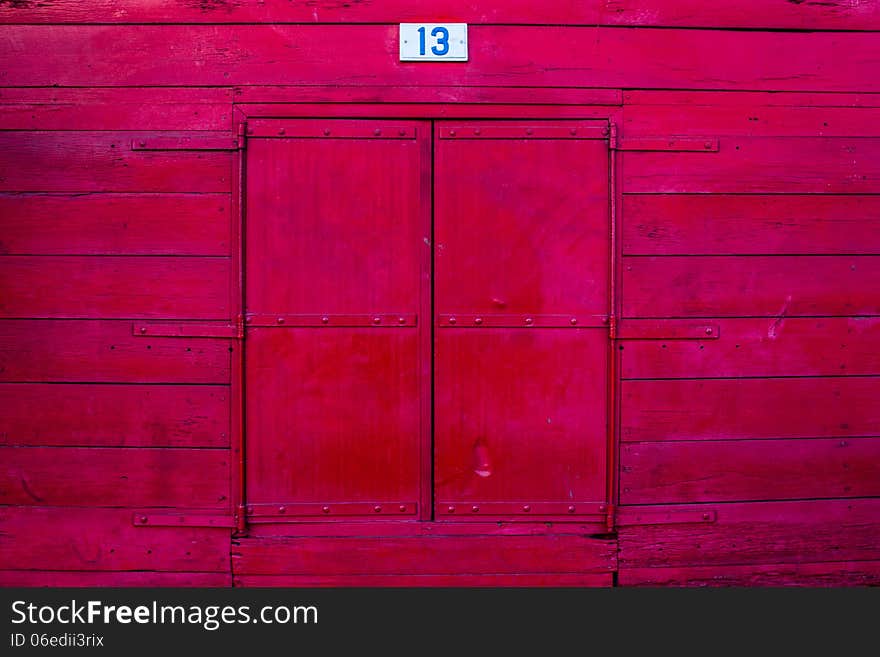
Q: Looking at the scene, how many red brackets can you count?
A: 12